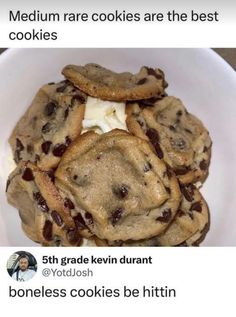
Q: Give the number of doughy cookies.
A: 6